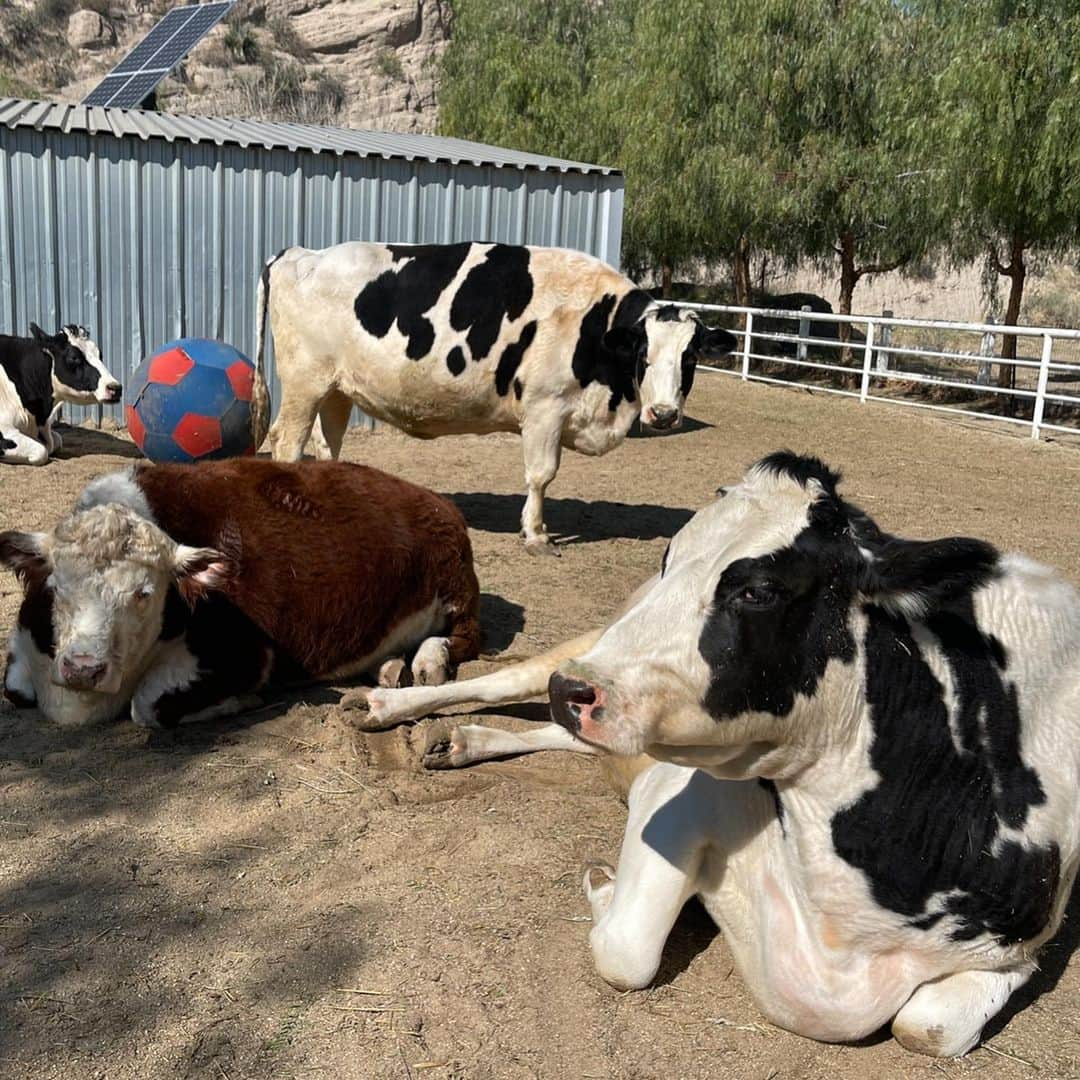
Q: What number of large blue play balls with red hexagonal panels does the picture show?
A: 1